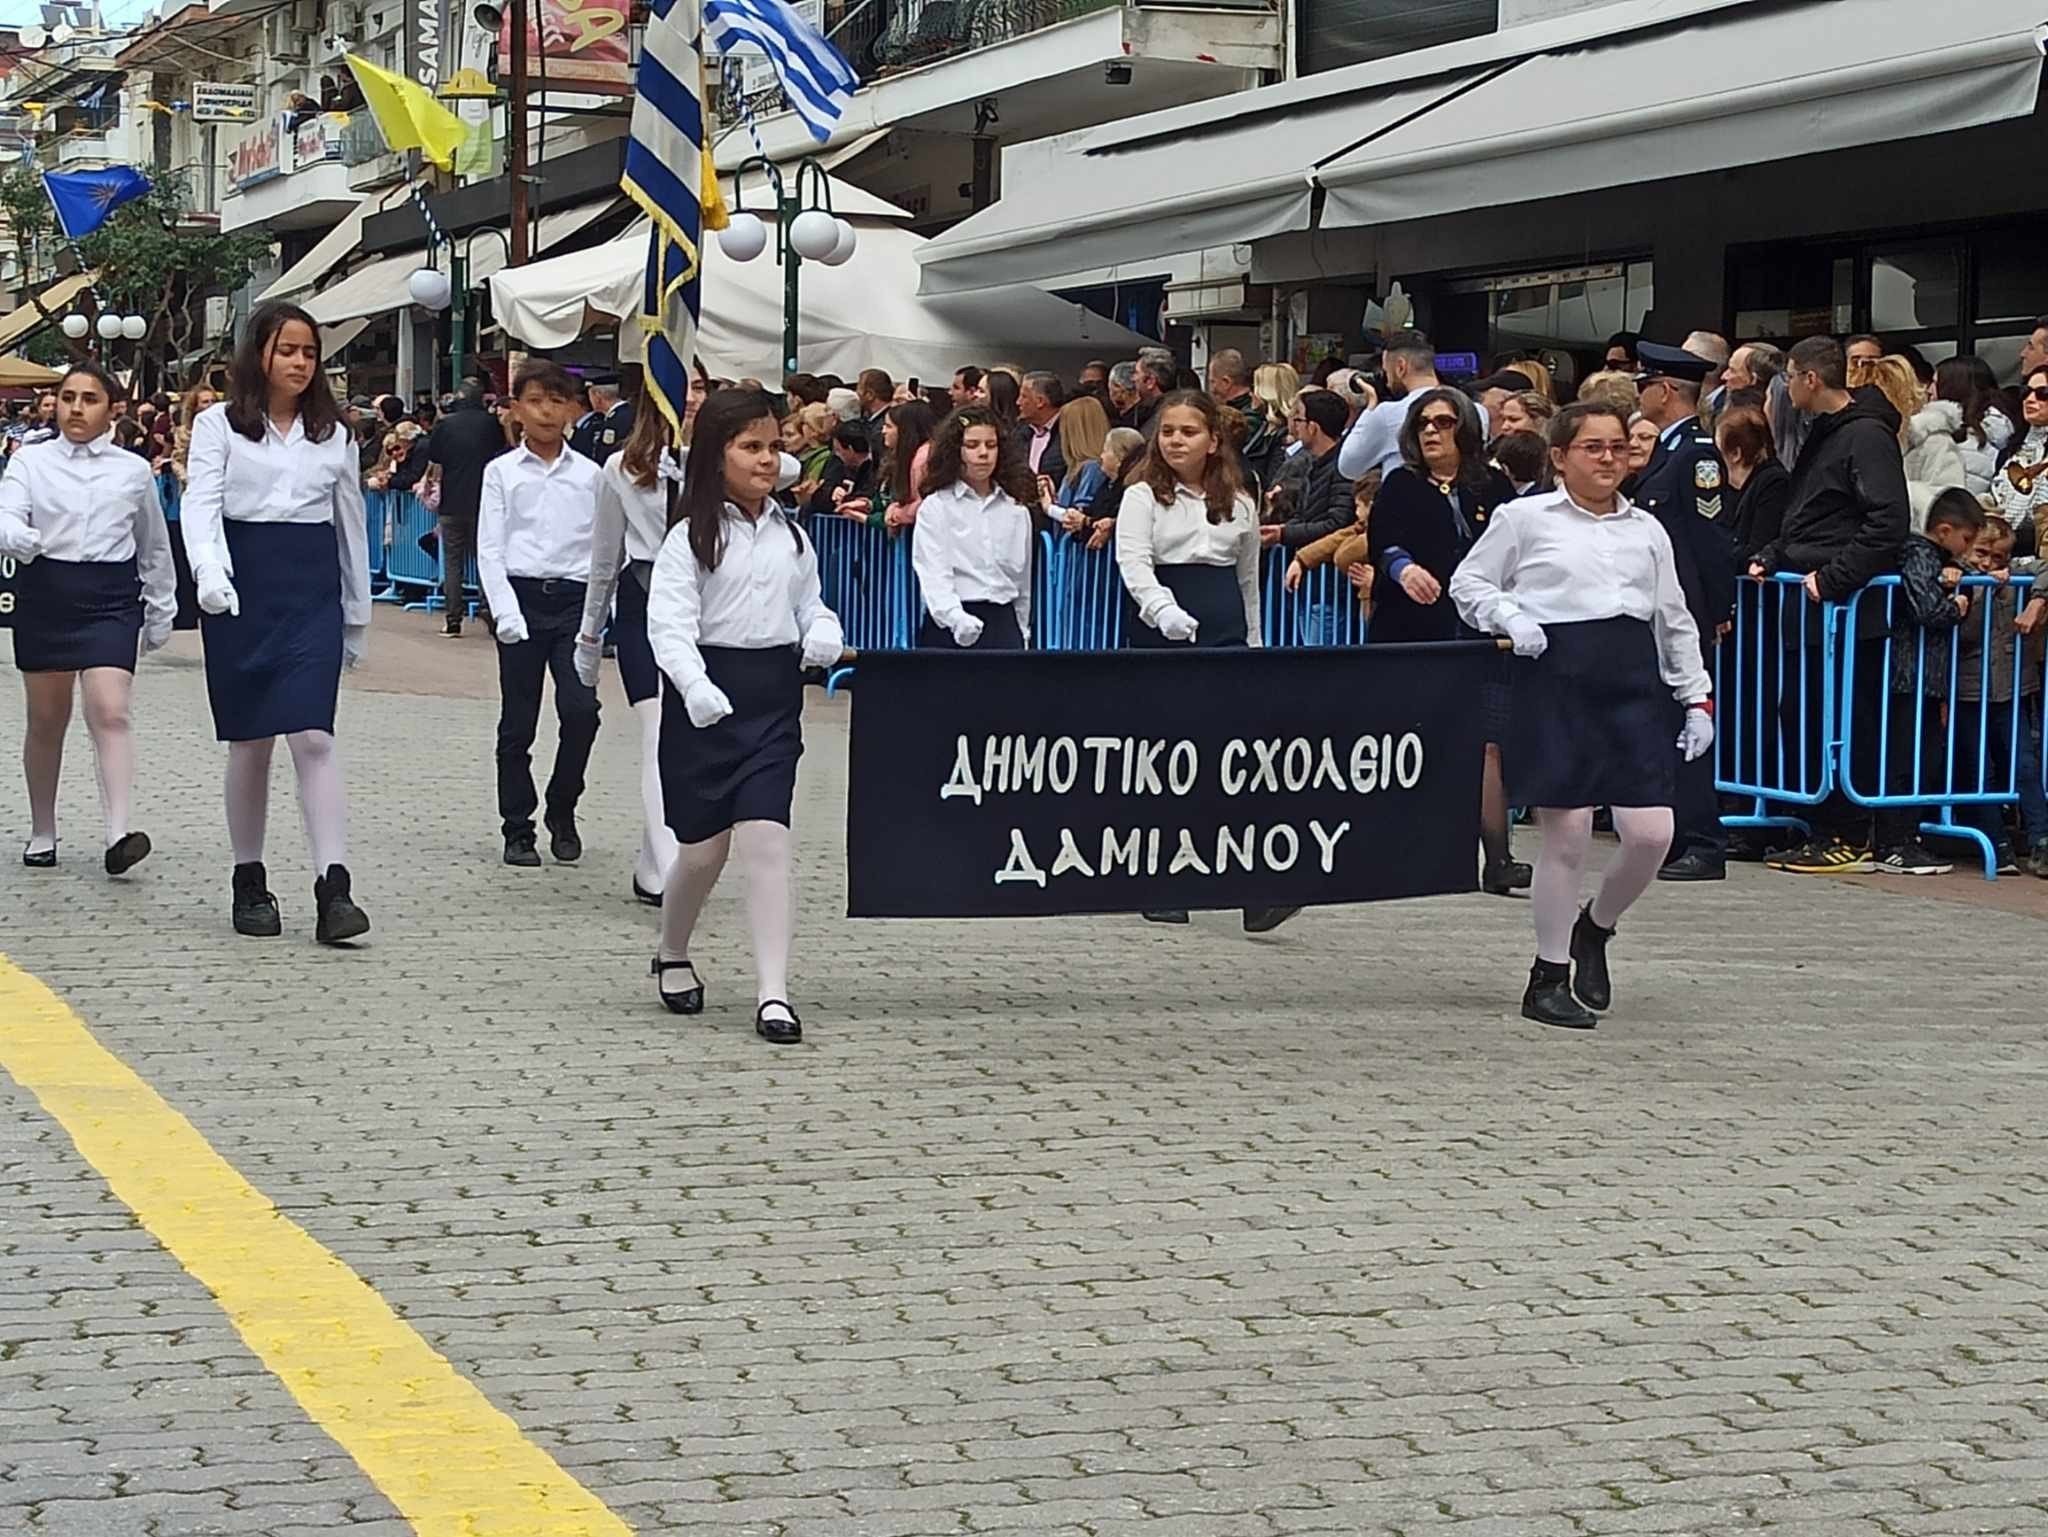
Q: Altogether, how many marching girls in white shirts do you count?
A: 7